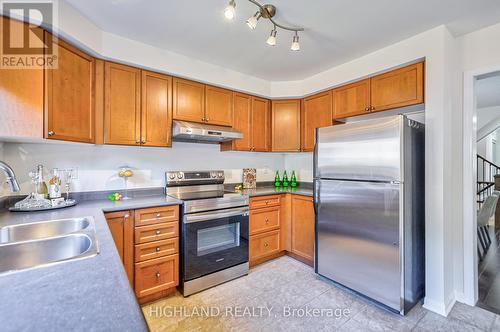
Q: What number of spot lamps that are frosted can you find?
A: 4